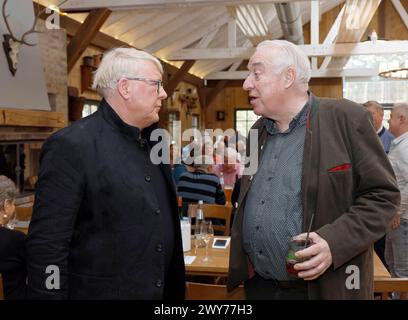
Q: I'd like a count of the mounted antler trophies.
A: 1